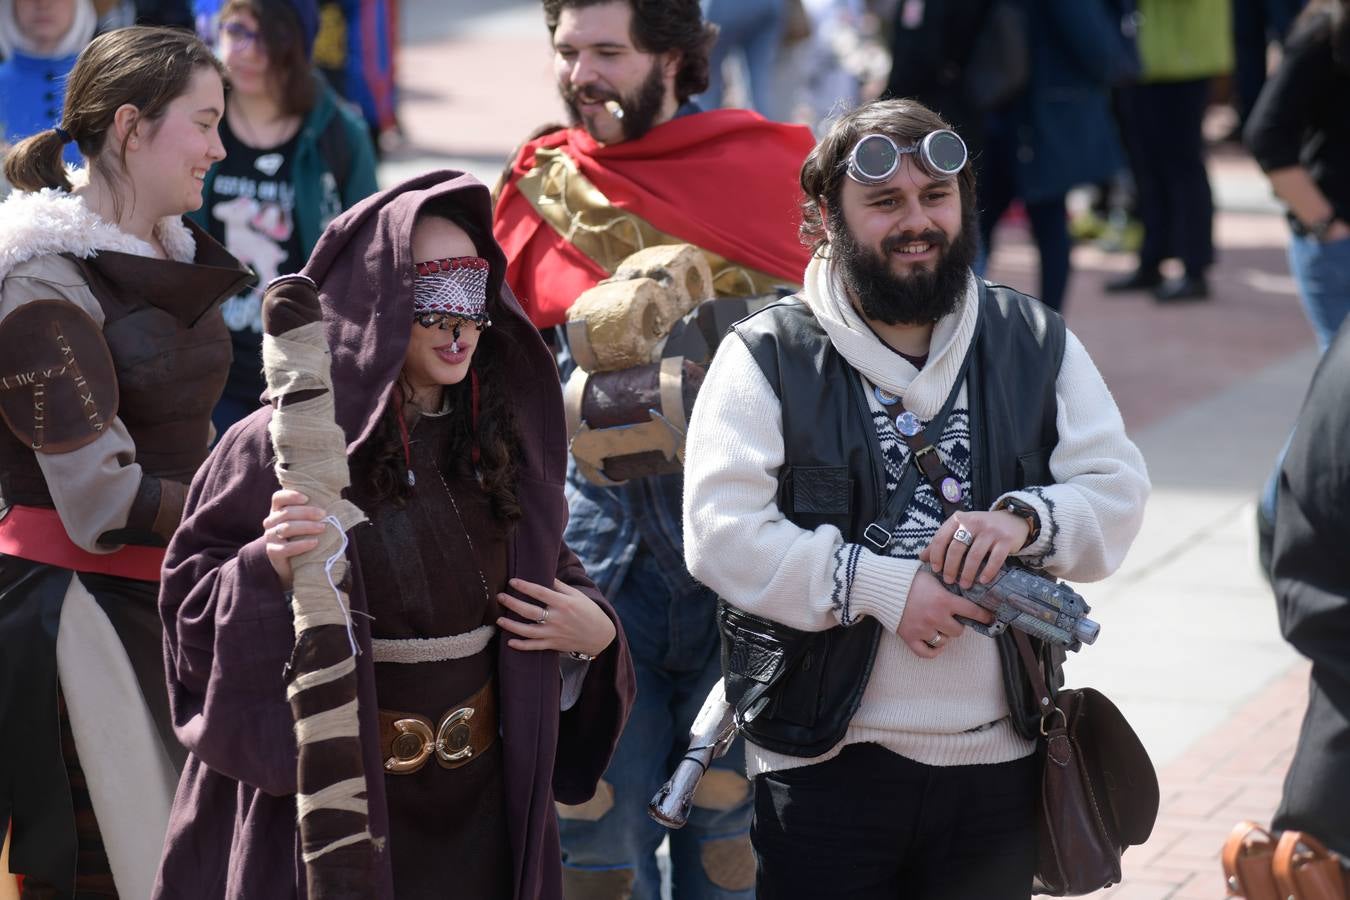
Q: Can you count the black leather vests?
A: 1